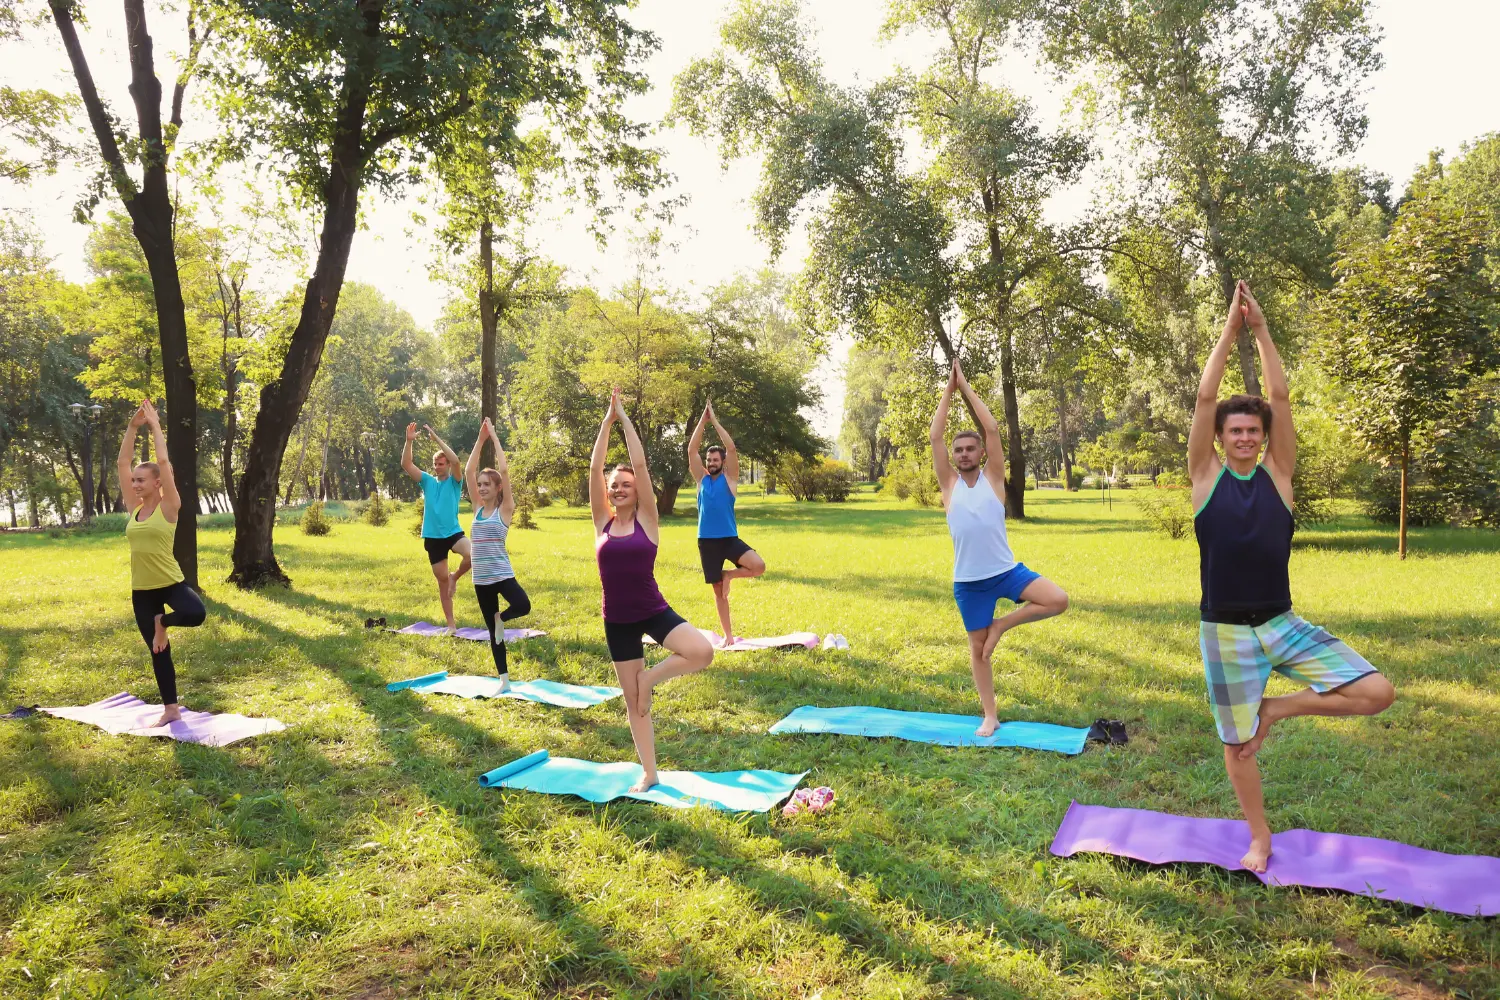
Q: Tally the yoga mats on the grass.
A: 7